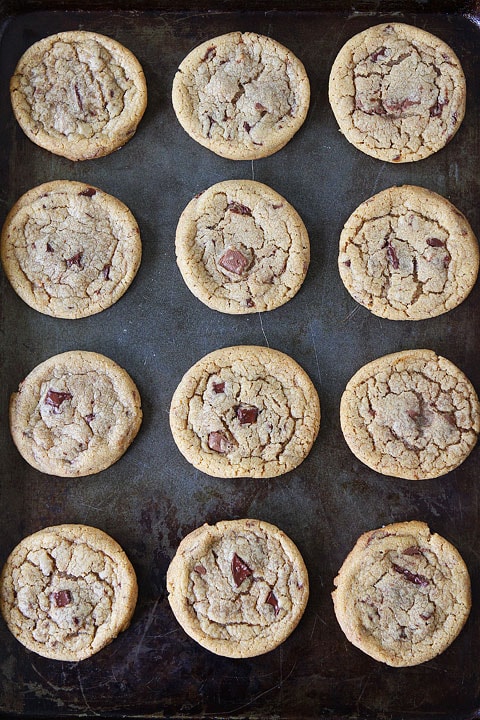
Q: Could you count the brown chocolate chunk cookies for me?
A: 12